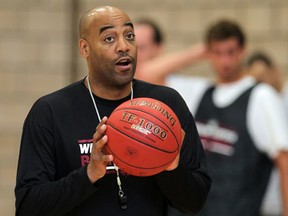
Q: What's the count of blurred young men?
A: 3